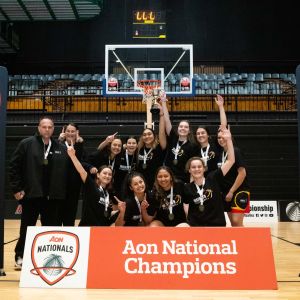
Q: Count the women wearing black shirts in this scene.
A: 11